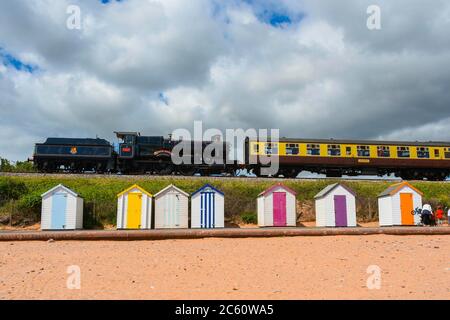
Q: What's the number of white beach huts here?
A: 7